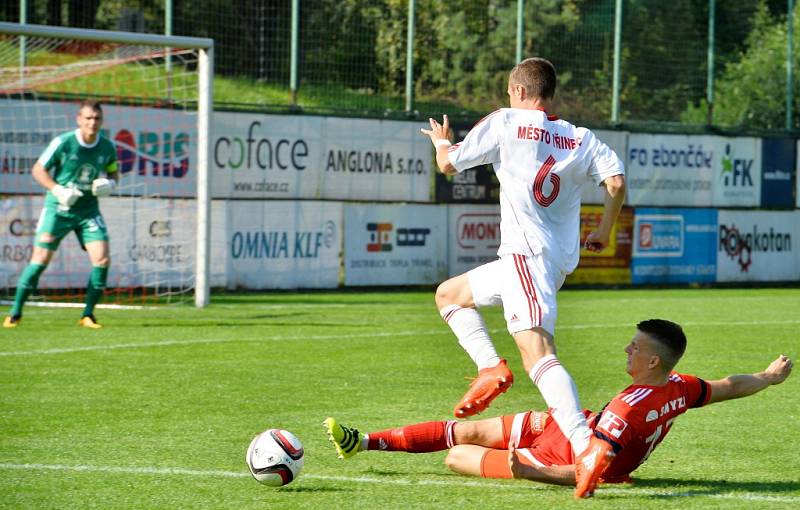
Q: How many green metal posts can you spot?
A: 8